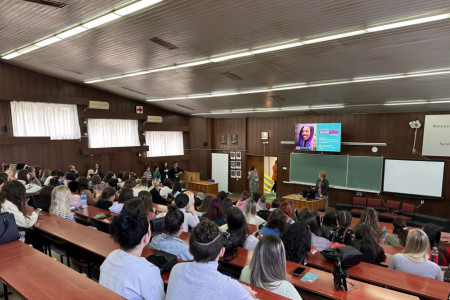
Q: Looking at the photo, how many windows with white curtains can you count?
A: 3